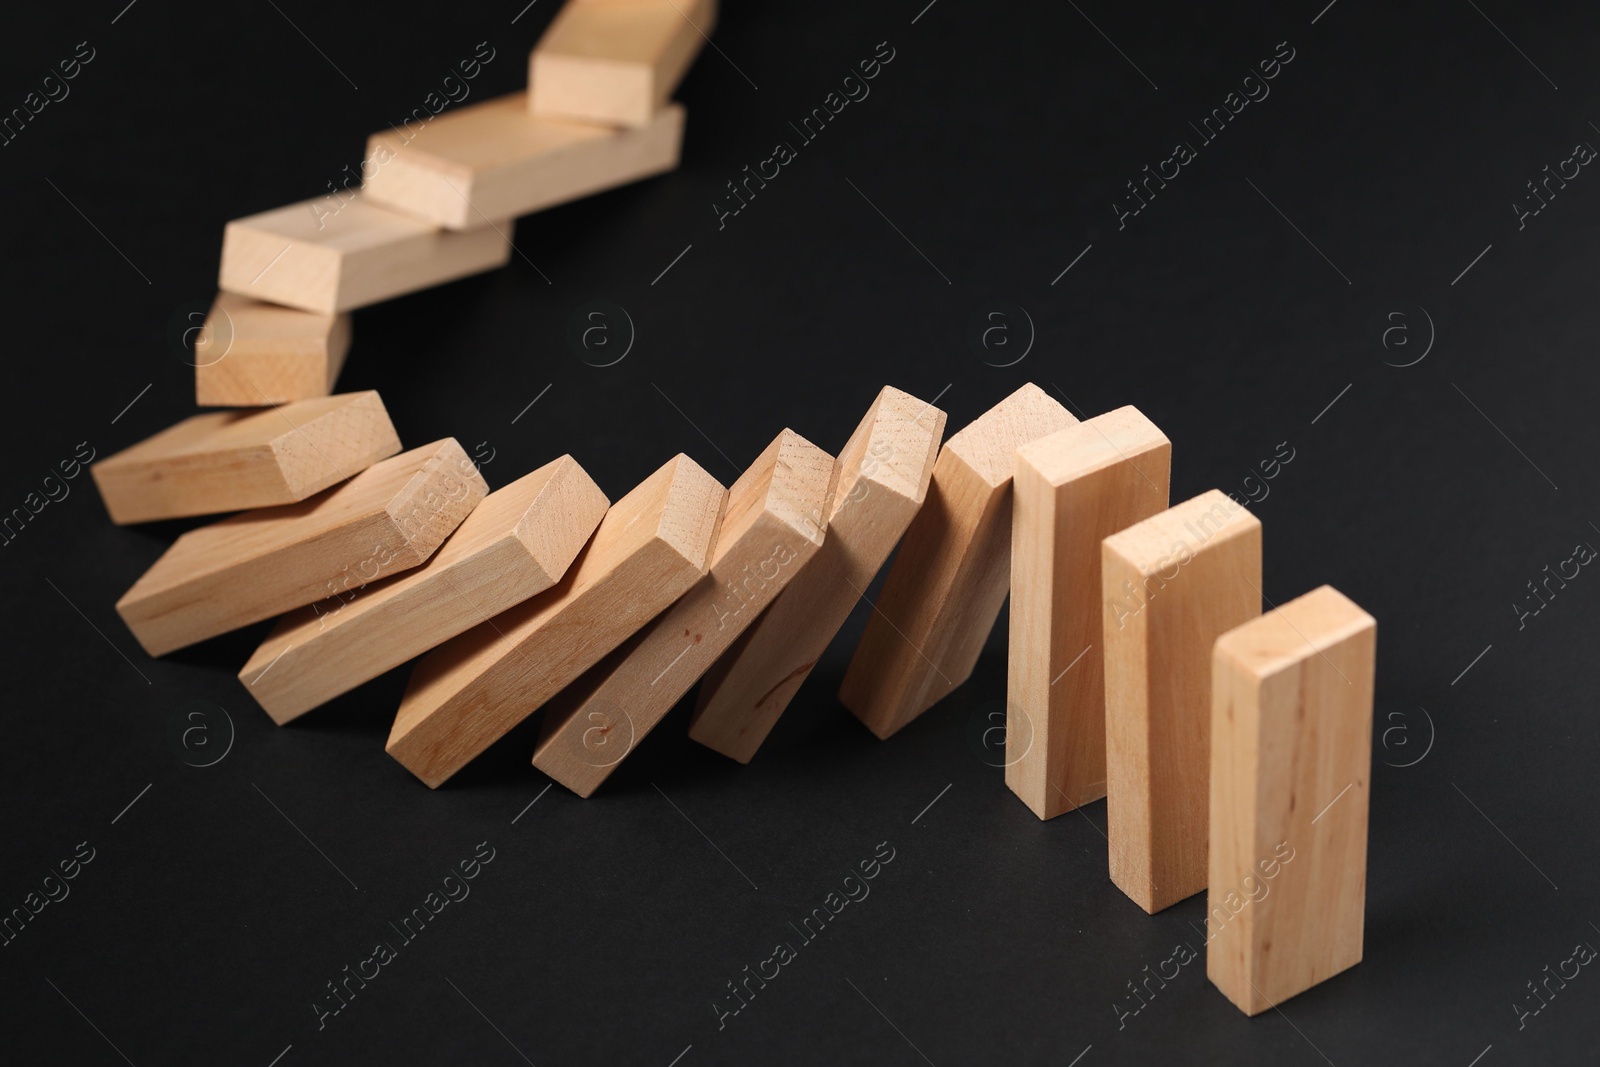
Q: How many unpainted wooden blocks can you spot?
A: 14